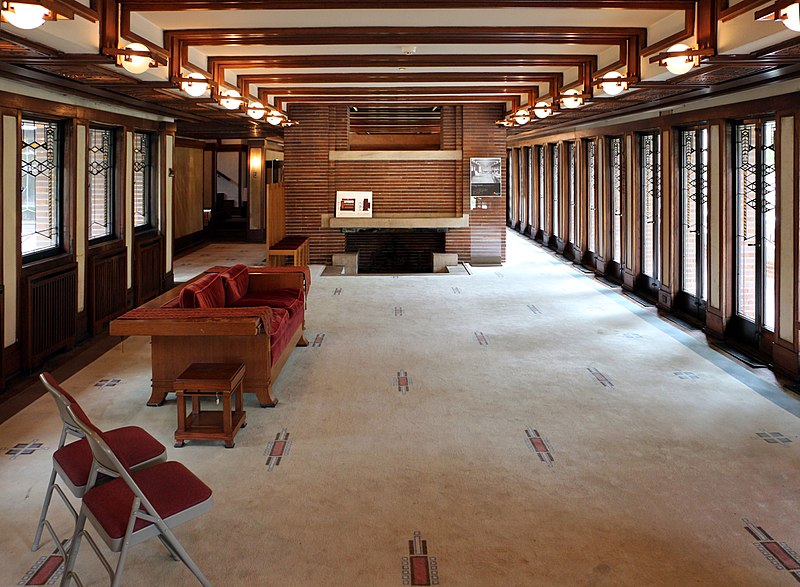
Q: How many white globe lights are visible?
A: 14